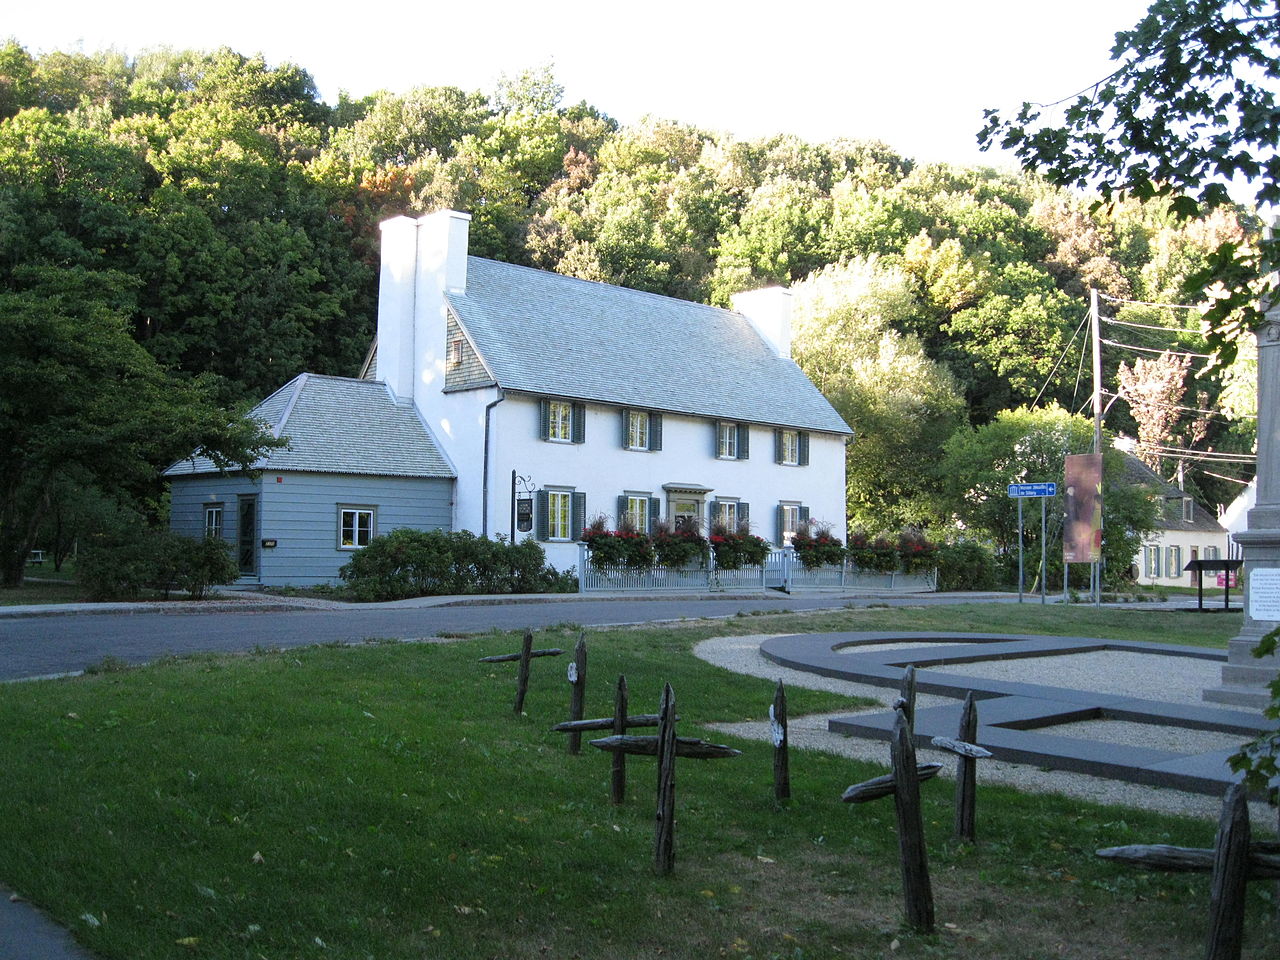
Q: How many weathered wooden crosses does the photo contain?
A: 9